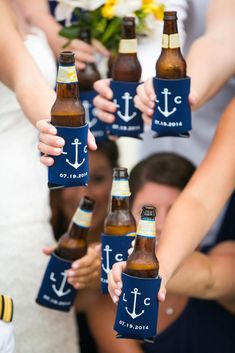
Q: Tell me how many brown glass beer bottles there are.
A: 7